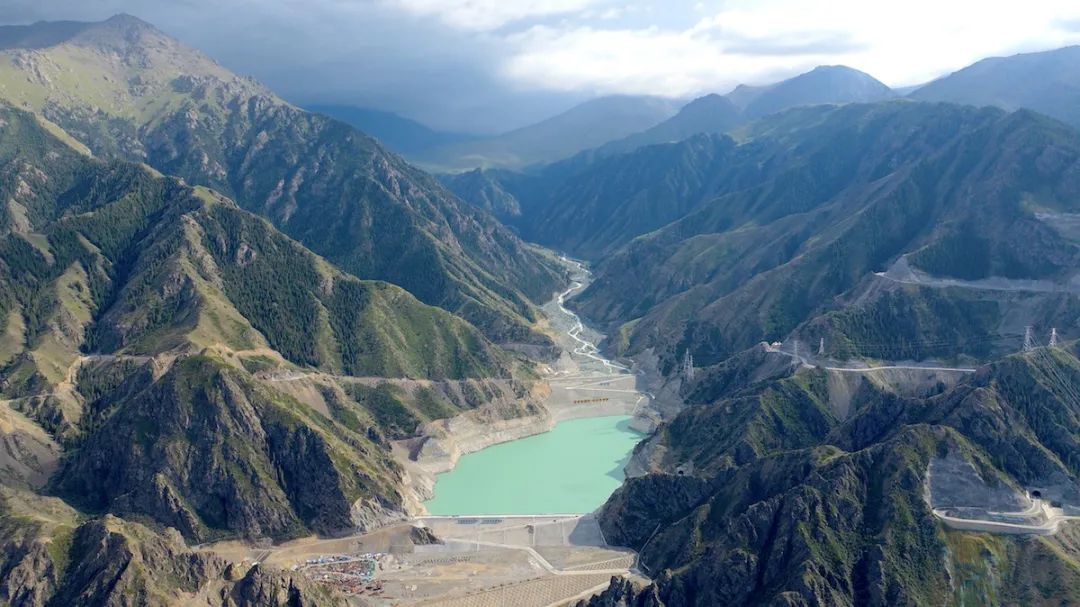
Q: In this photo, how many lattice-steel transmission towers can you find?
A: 6